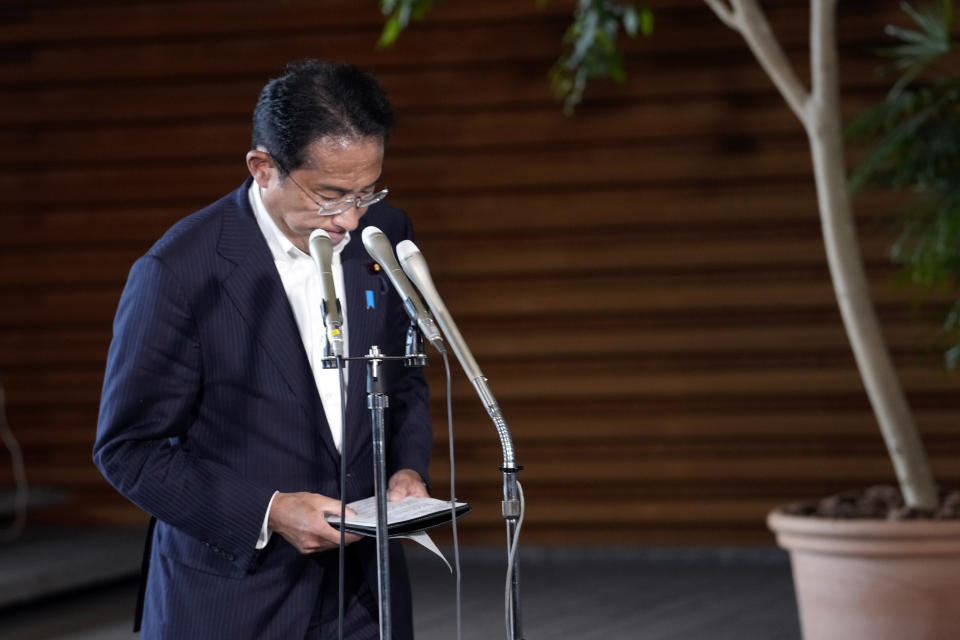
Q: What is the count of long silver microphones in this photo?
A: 3